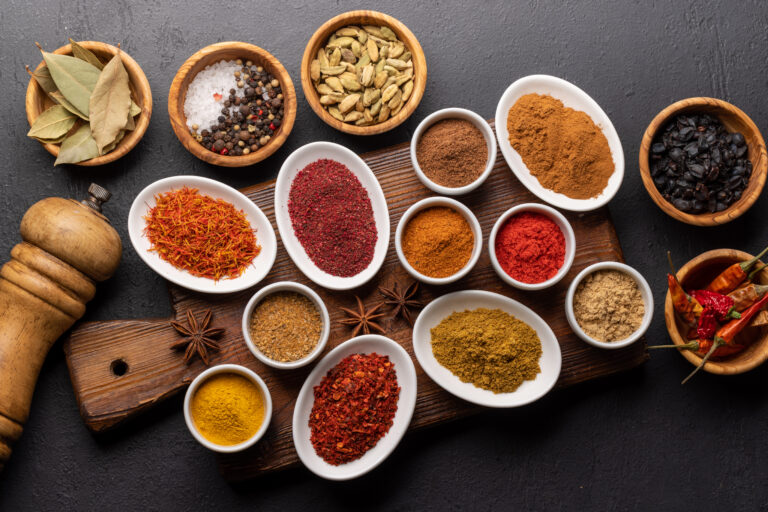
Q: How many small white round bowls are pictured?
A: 6